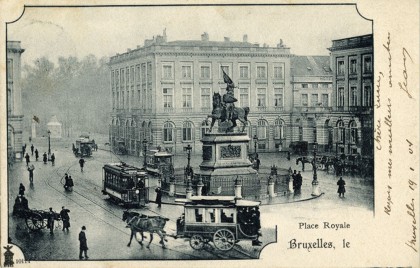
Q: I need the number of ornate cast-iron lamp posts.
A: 5